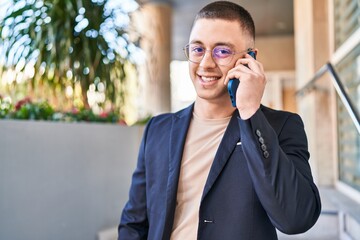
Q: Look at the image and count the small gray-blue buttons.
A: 4